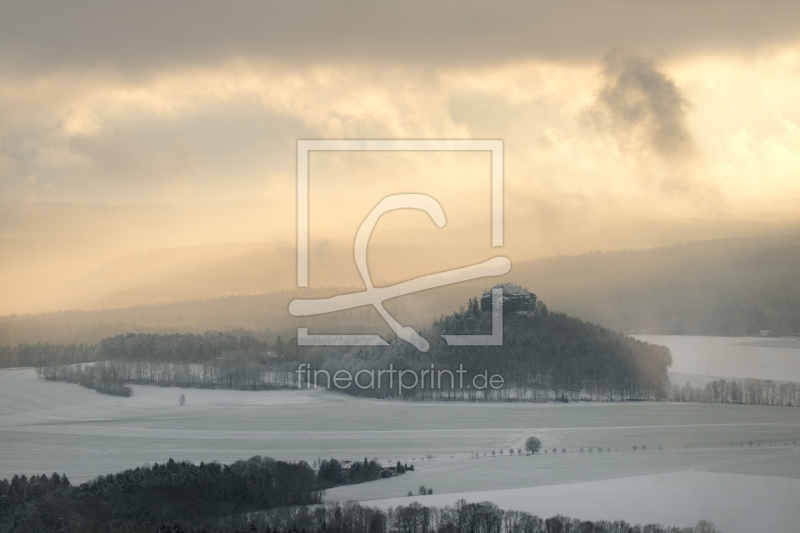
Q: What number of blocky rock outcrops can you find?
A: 1